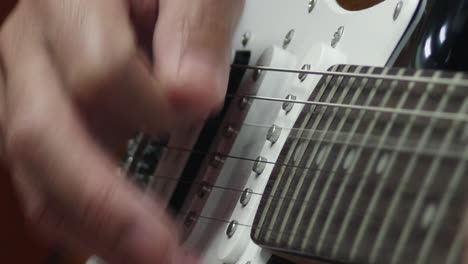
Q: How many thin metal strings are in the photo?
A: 6